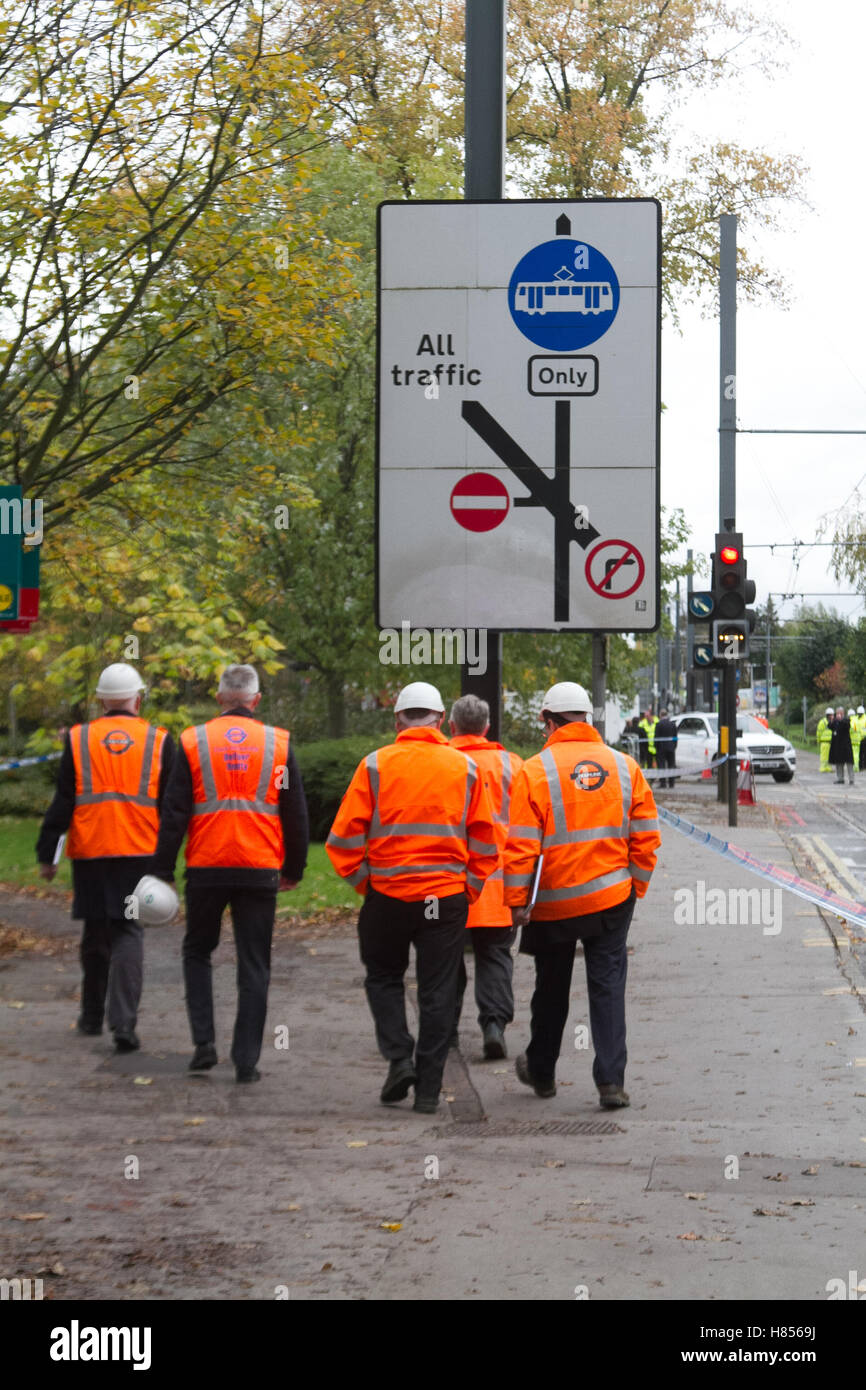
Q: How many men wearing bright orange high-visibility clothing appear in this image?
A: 5